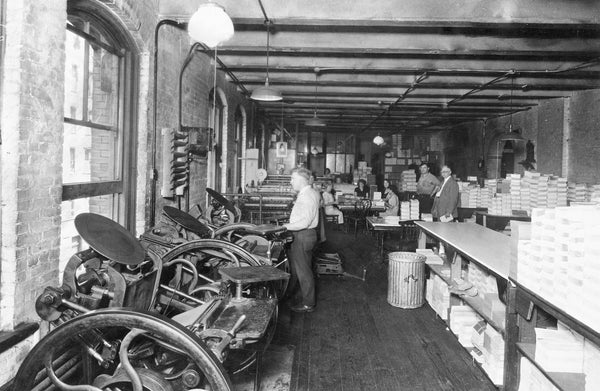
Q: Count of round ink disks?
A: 3